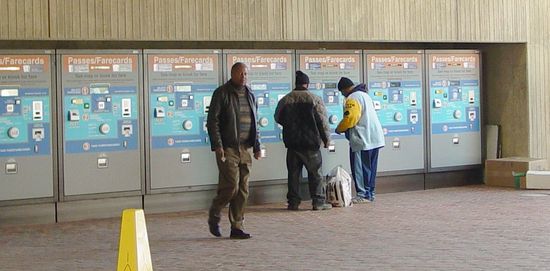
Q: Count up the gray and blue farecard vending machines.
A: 7